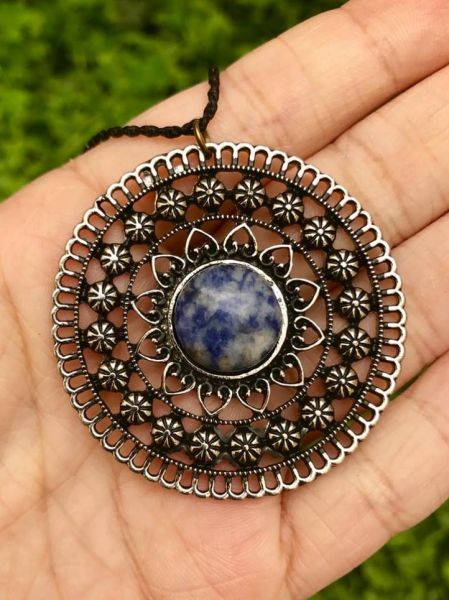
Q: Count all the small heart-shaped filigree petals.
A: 12